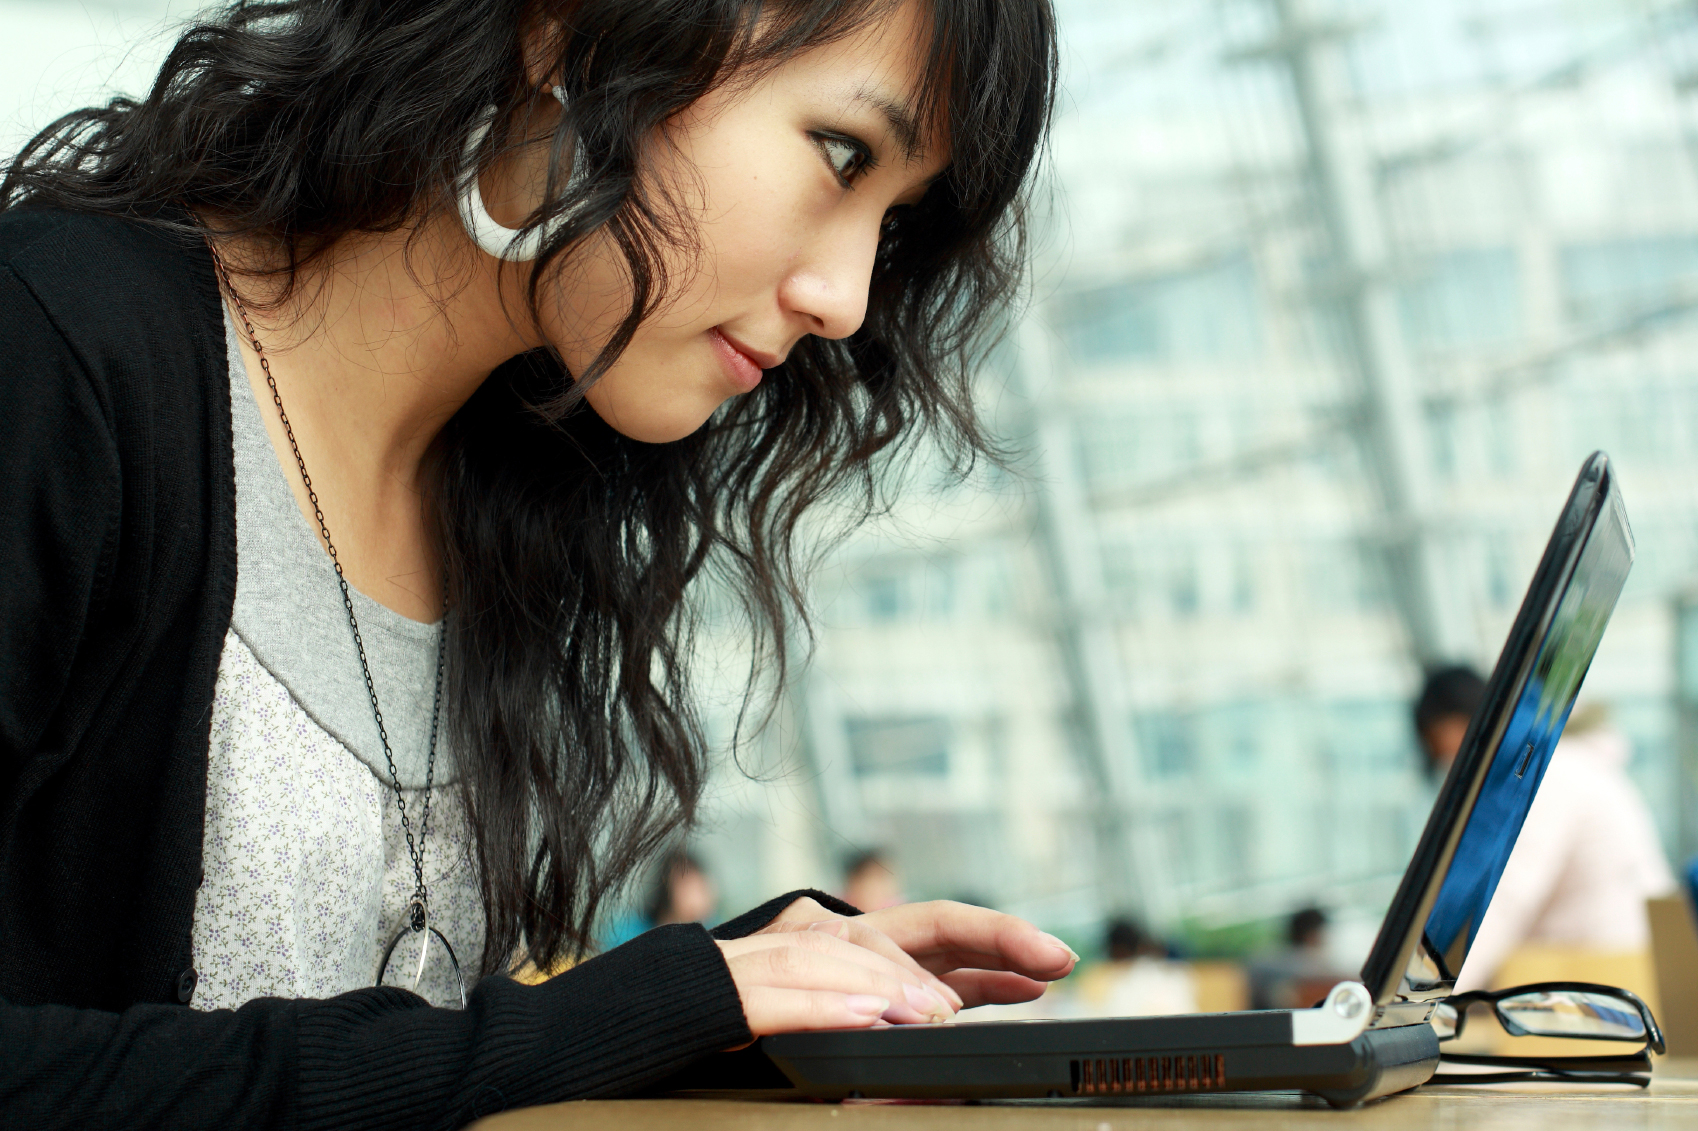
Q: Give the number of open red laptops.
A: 0